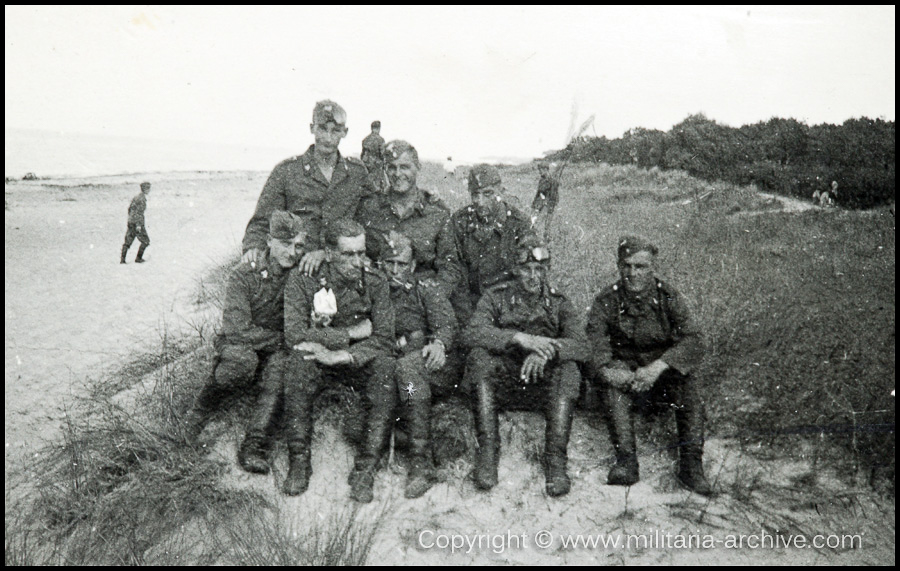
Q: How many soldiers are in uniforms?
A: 11